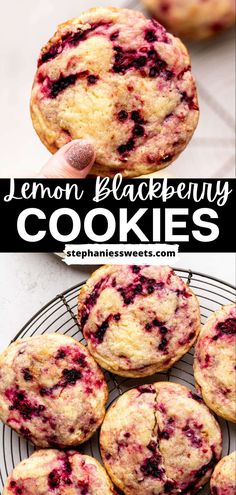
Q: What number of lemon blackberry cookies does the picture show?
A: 8